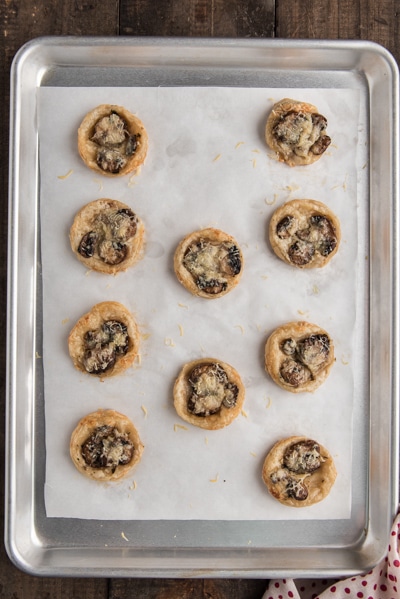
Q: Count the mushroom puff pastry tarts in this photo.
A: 10